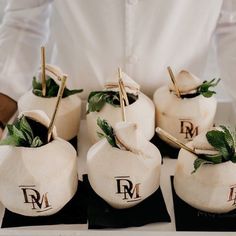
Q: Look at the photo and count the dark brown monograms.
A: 4